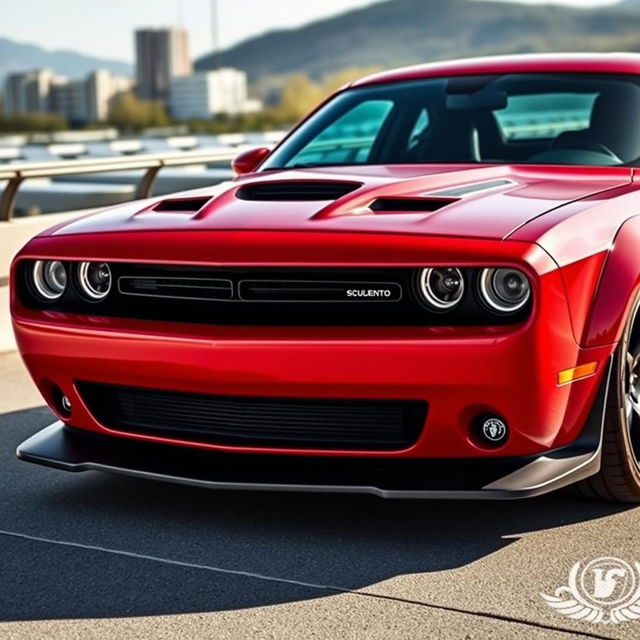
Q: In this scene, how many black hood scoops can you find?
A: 3